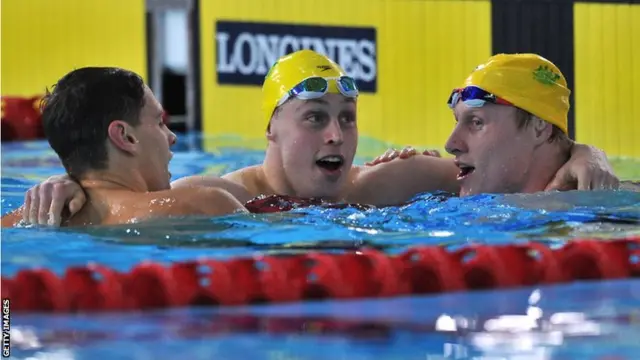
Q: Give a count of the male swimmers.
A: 3